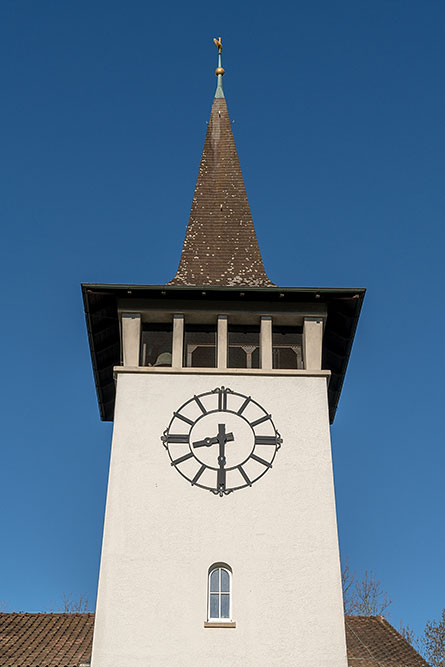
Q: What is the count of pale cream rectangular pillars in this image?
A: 5